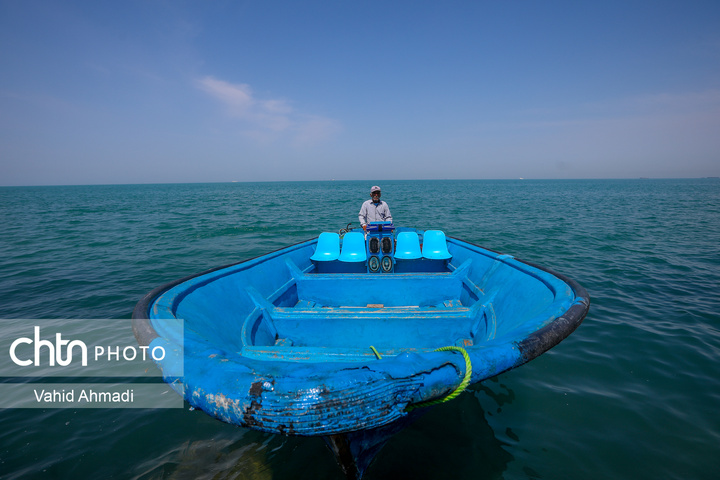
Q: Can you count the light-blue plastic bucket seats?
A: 4